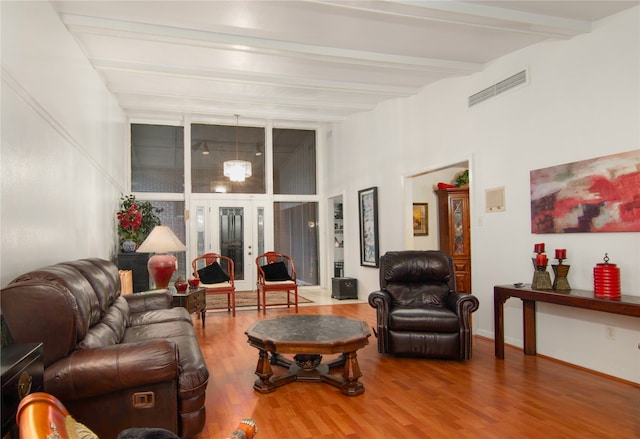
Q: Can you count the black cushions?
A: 2